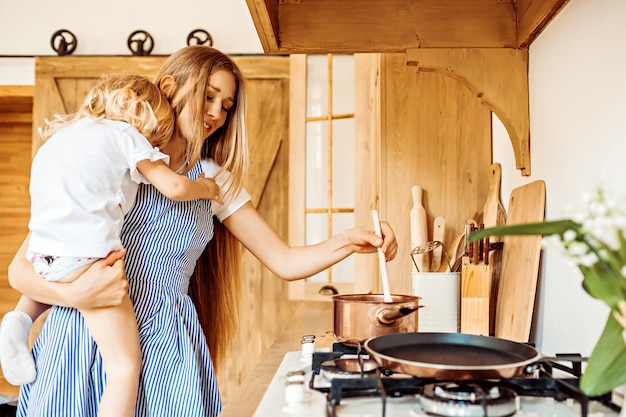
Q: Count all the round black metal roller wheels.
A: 3